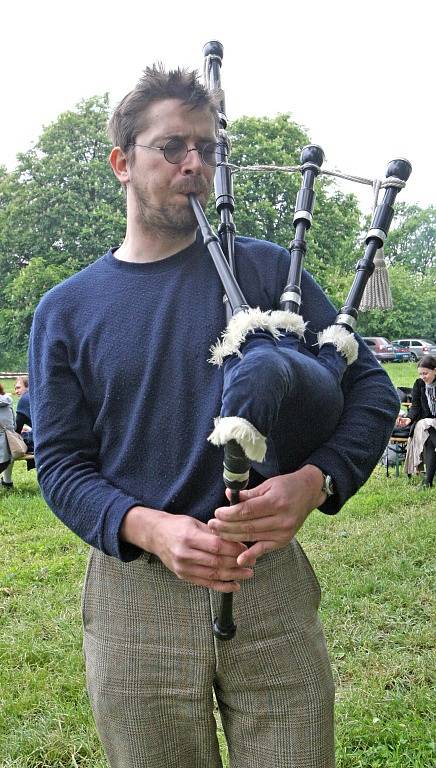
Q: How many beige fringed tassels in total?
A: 1